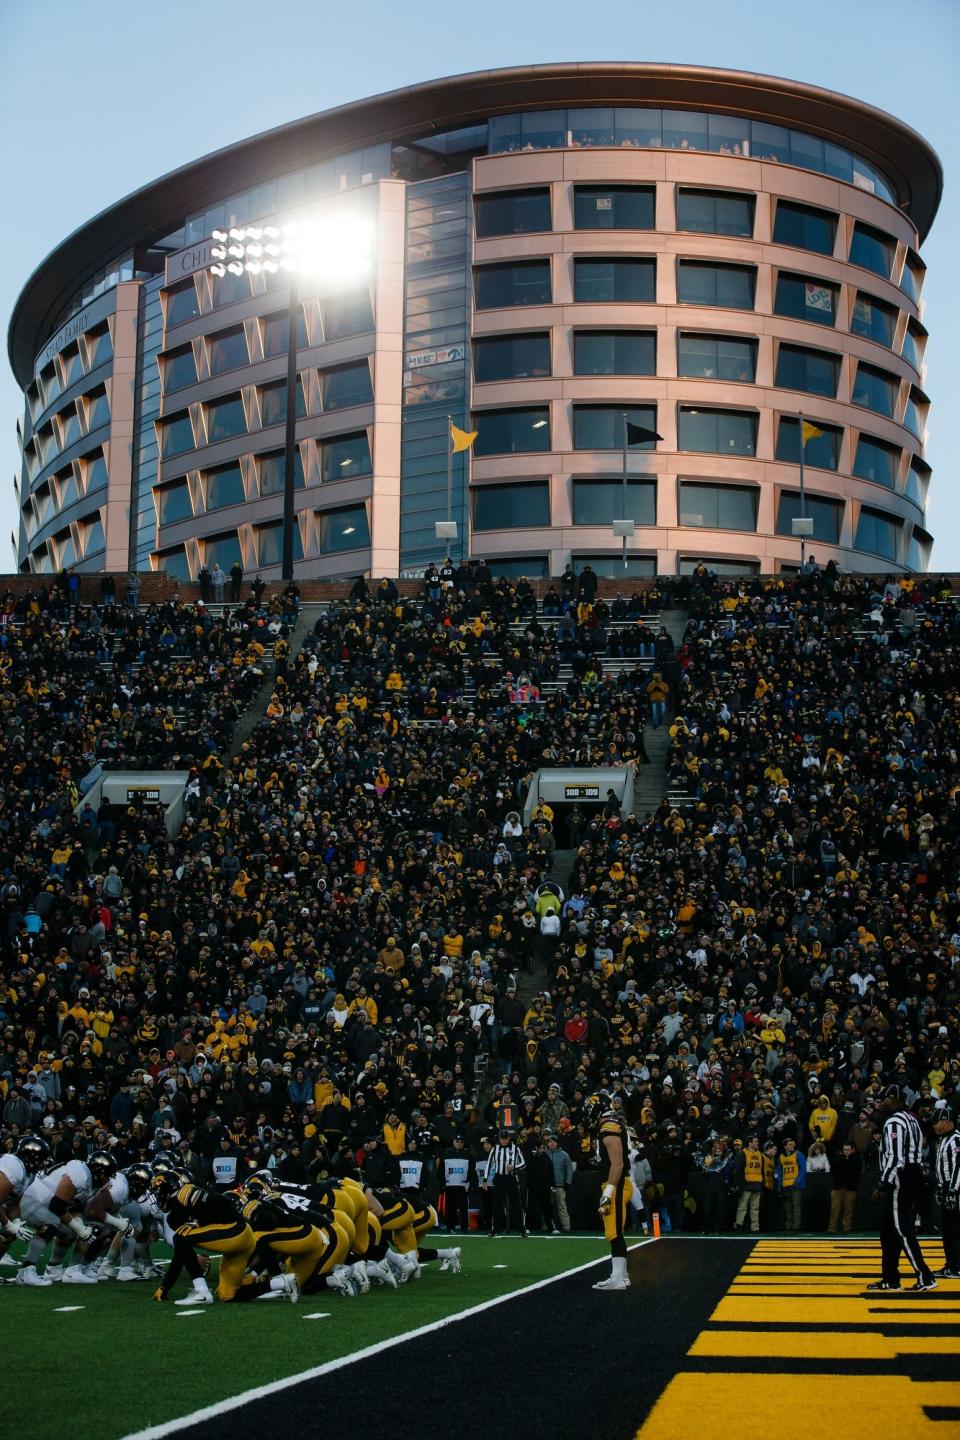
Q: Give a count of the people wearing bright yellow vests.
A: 3